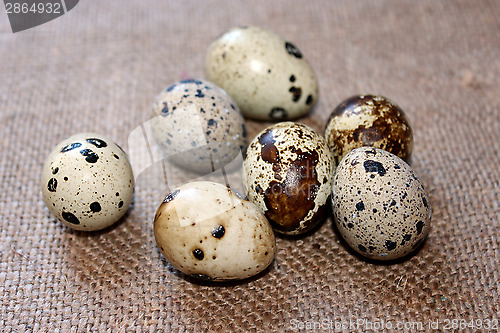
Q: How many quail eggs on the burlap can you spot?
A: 7